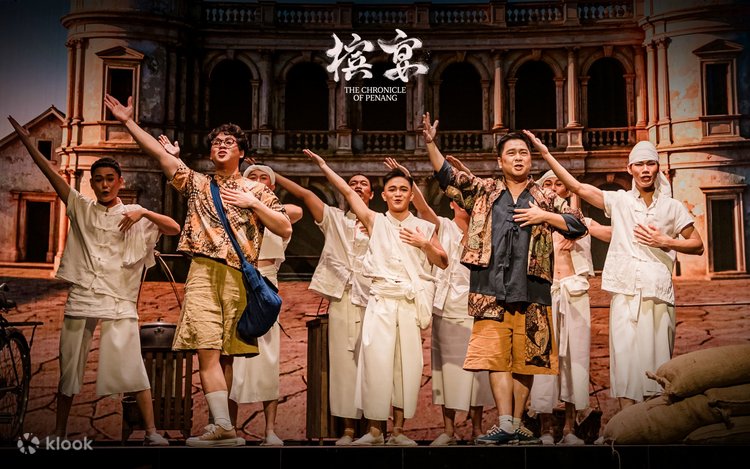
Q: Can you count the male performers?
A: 9